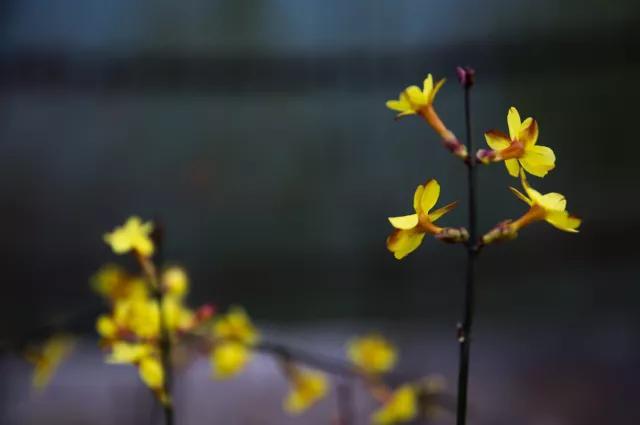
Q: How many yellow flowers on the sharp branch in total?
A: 4